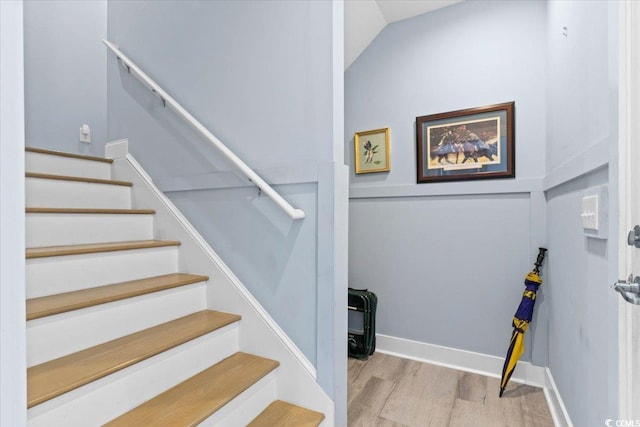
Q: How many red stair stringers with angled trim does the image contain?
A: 0